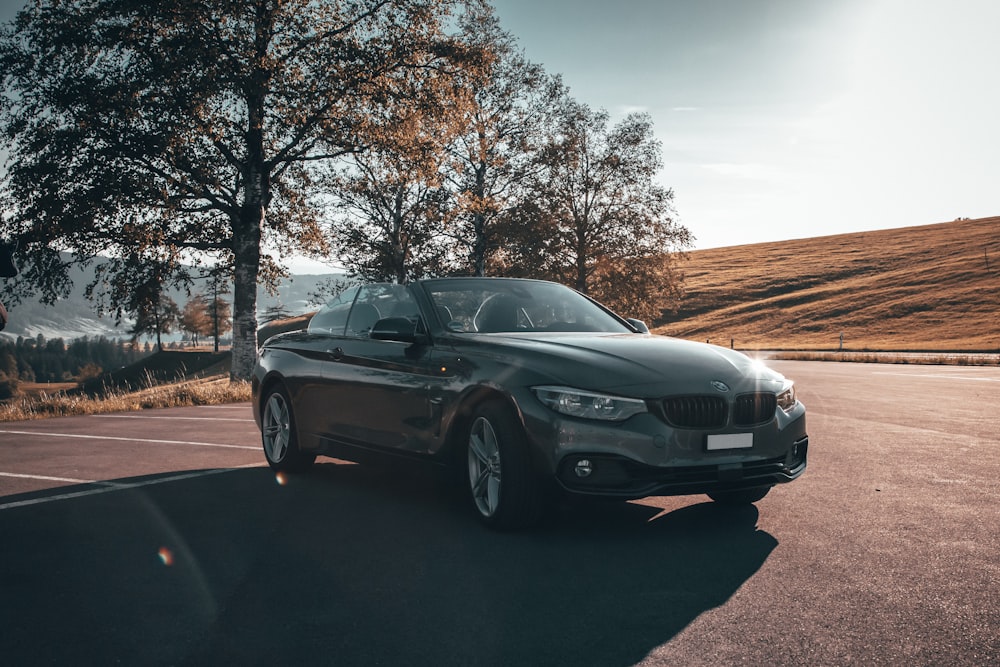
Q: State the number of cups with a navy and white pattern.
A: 0